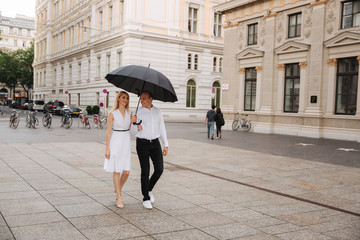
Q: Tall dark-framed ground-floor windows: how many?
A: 3